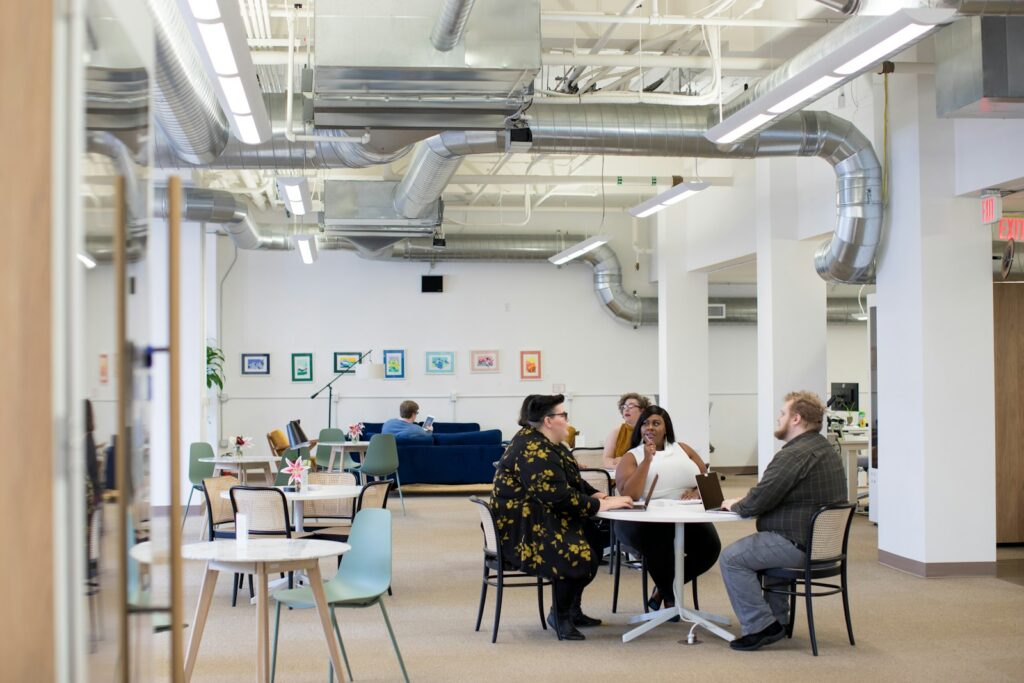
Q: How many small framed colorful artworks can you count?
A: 7